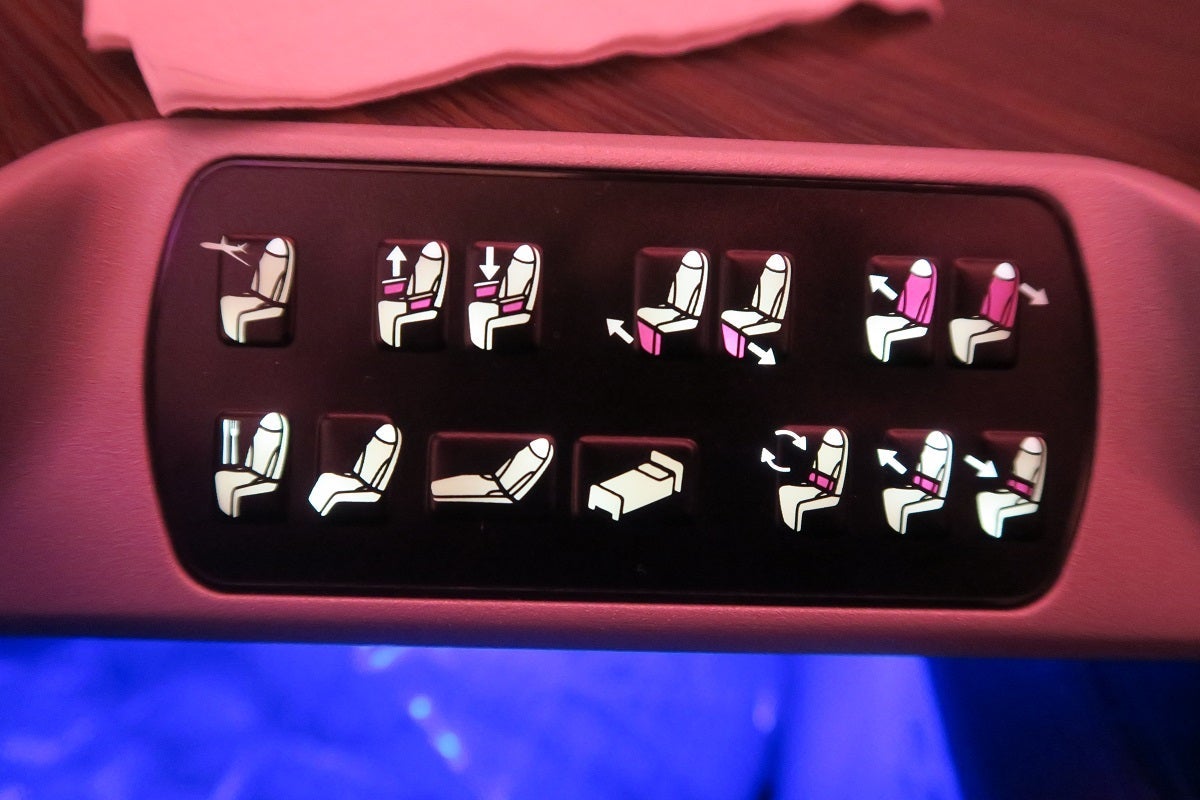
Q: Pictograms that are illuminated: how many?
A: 14